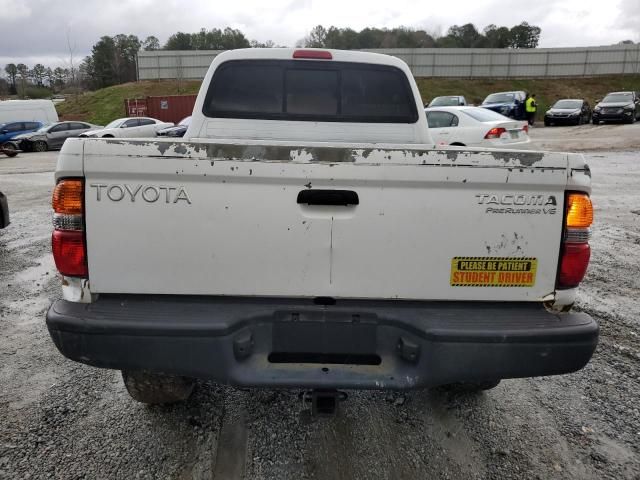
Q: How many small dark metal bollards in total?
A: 0